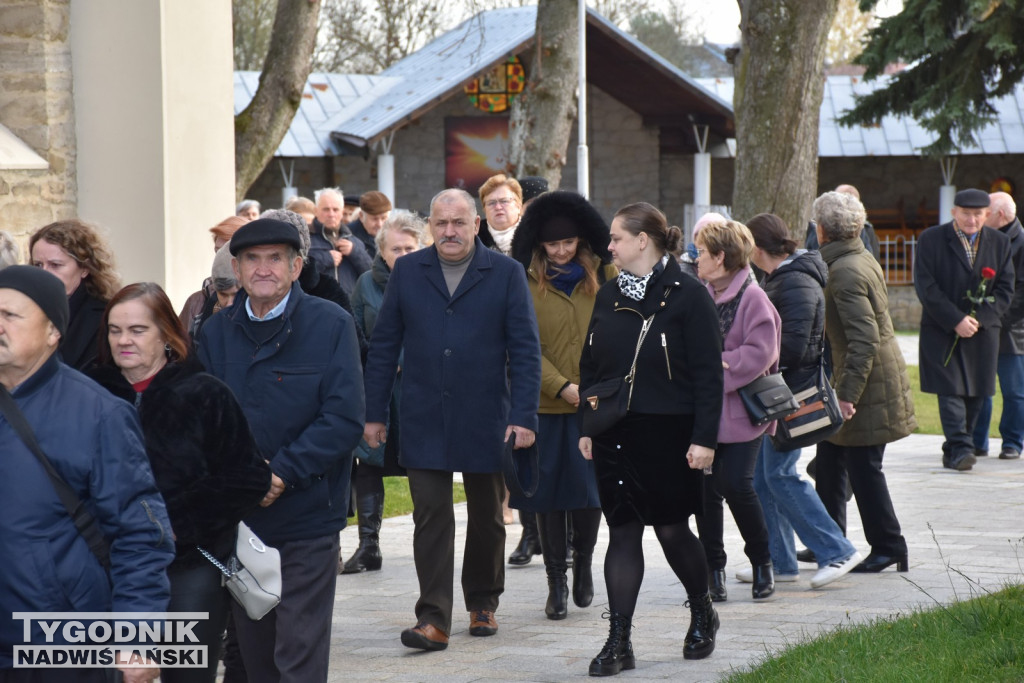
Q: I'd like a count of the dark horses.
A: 0